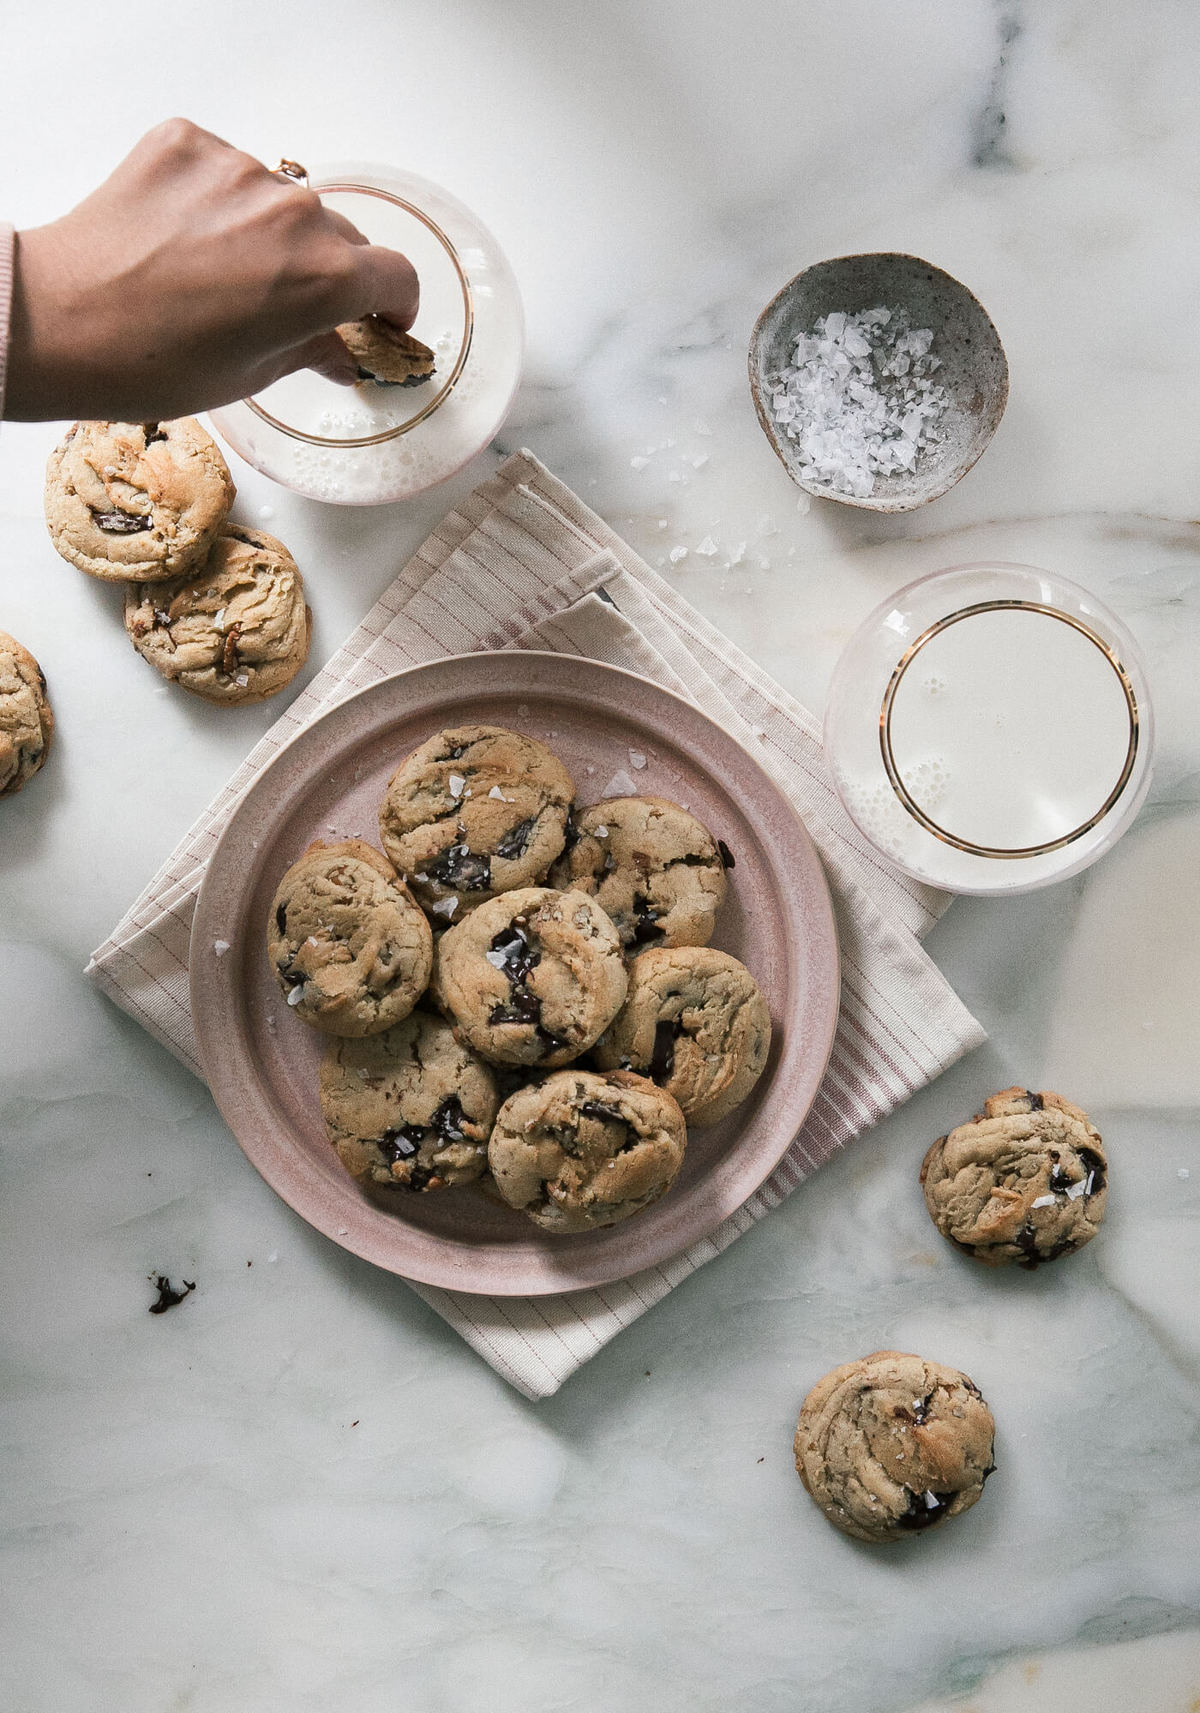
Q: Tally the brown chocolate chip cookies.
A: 13